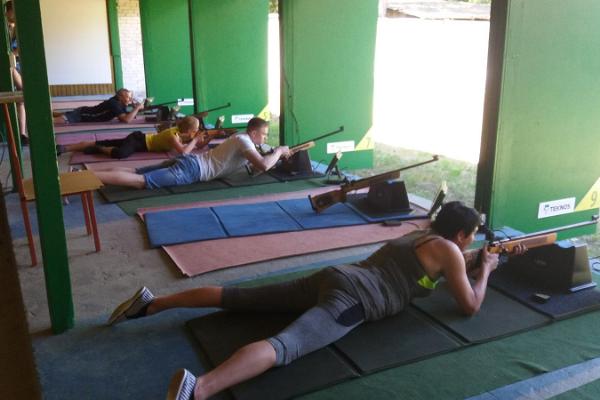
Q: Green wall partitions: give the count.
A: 4